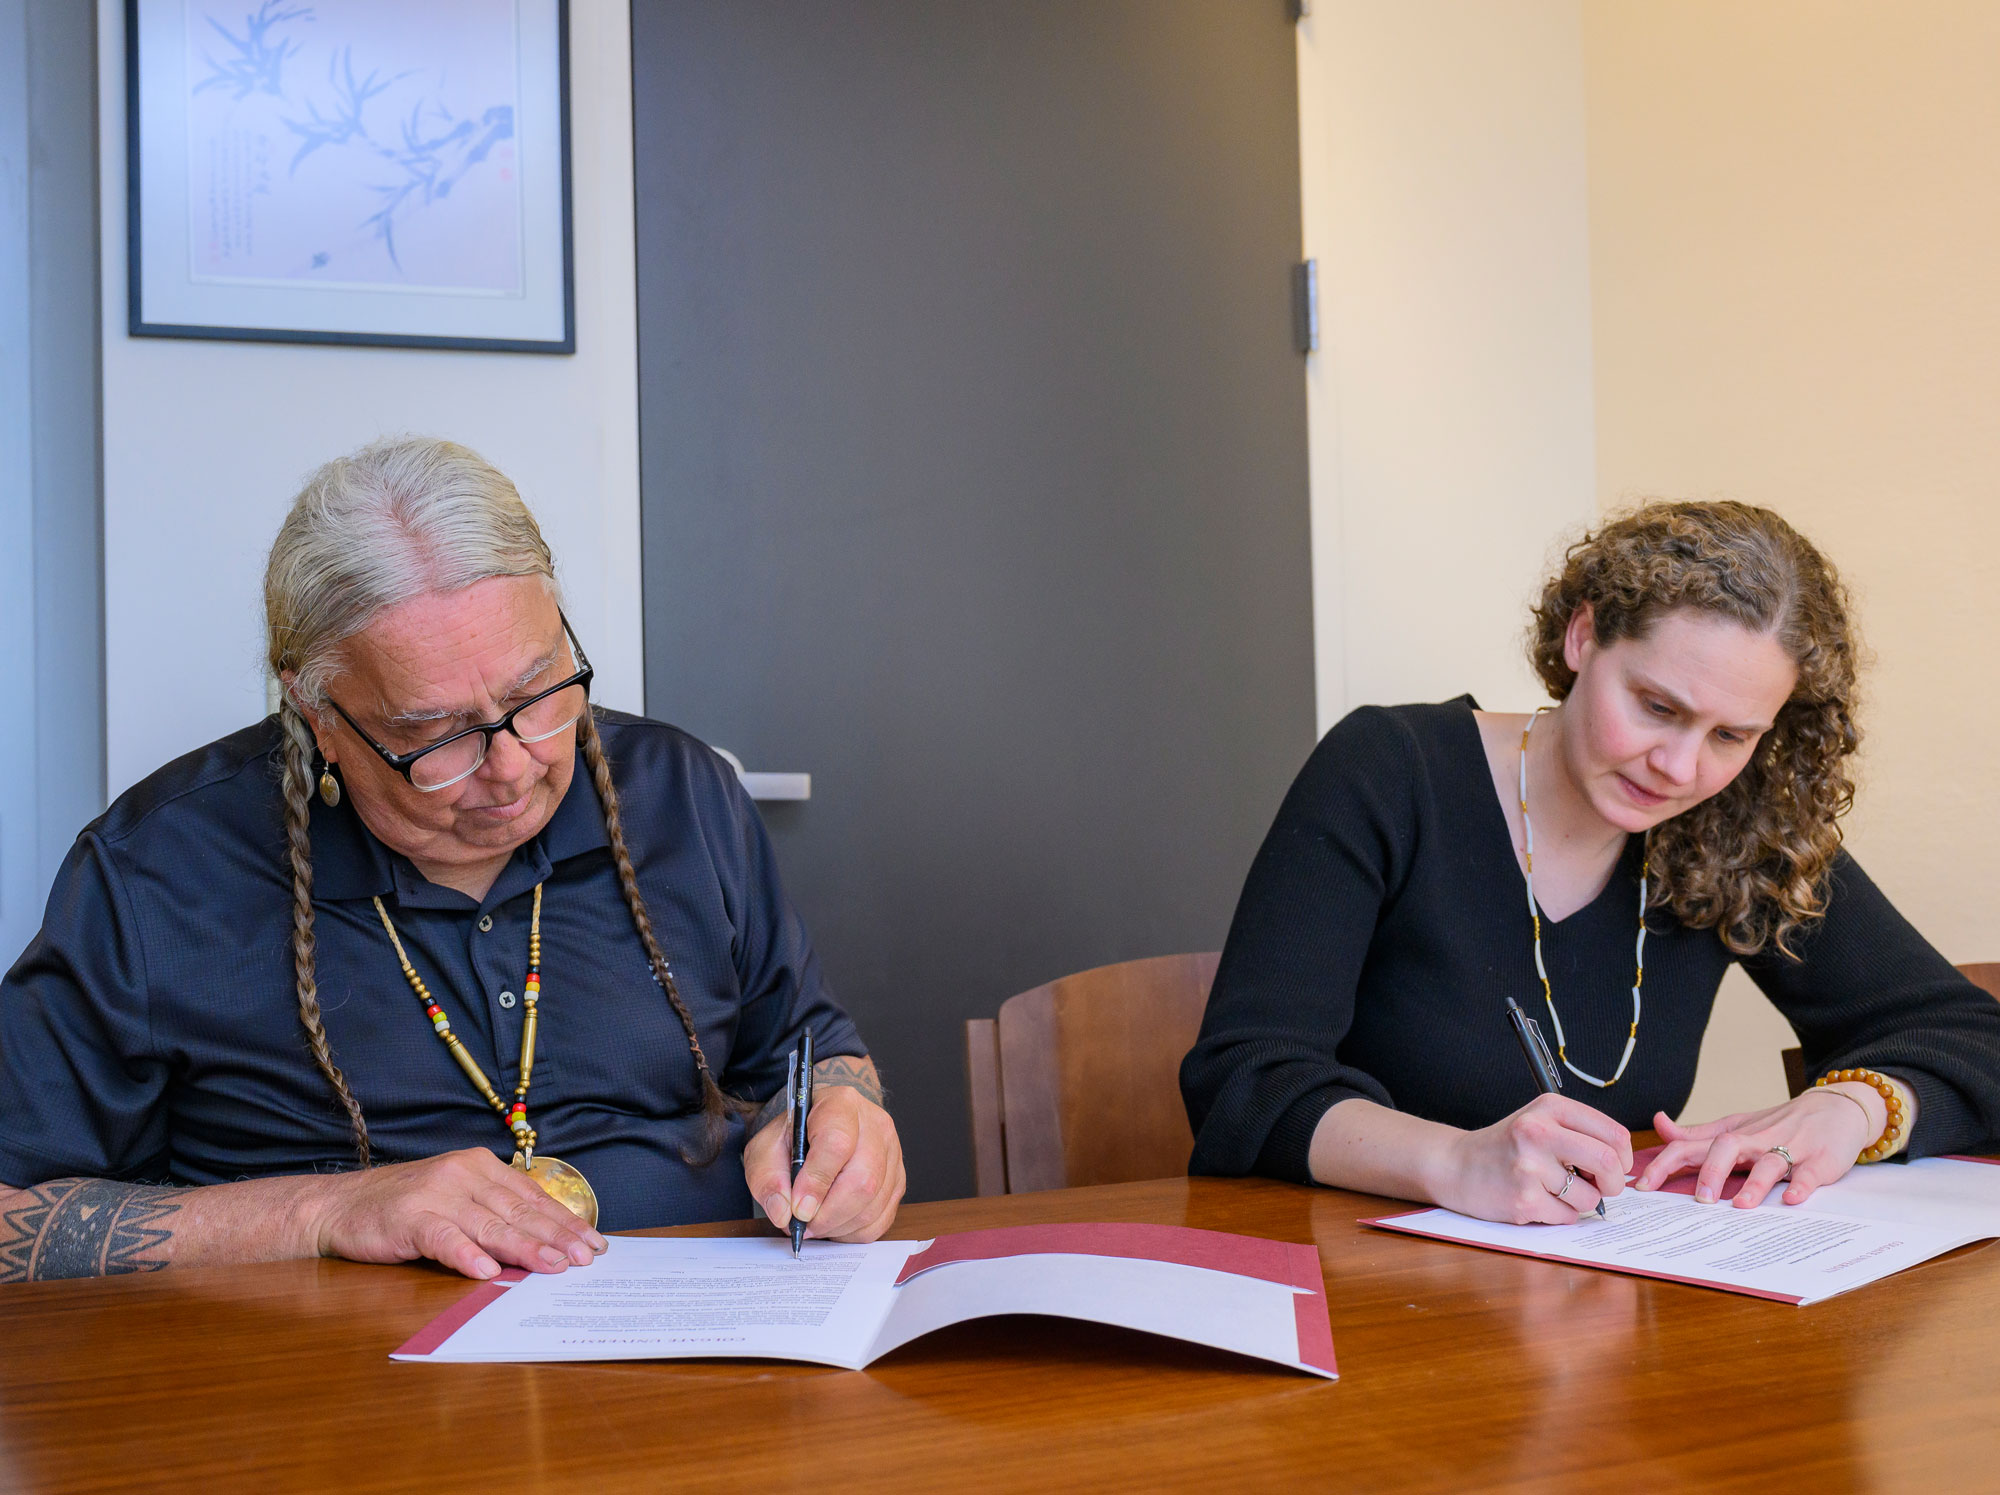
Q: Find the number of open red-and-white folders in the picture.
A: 2